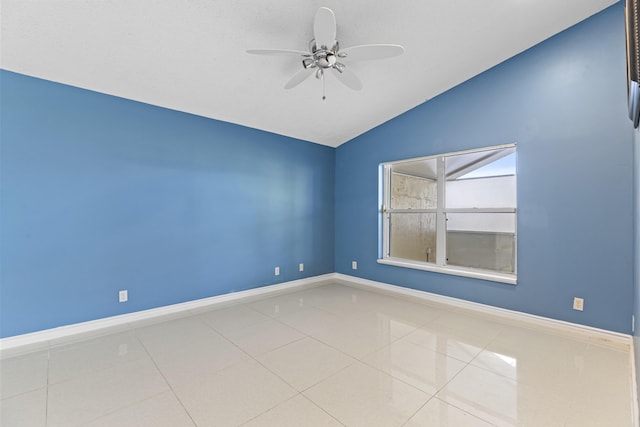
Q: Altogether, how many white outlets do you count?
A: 5